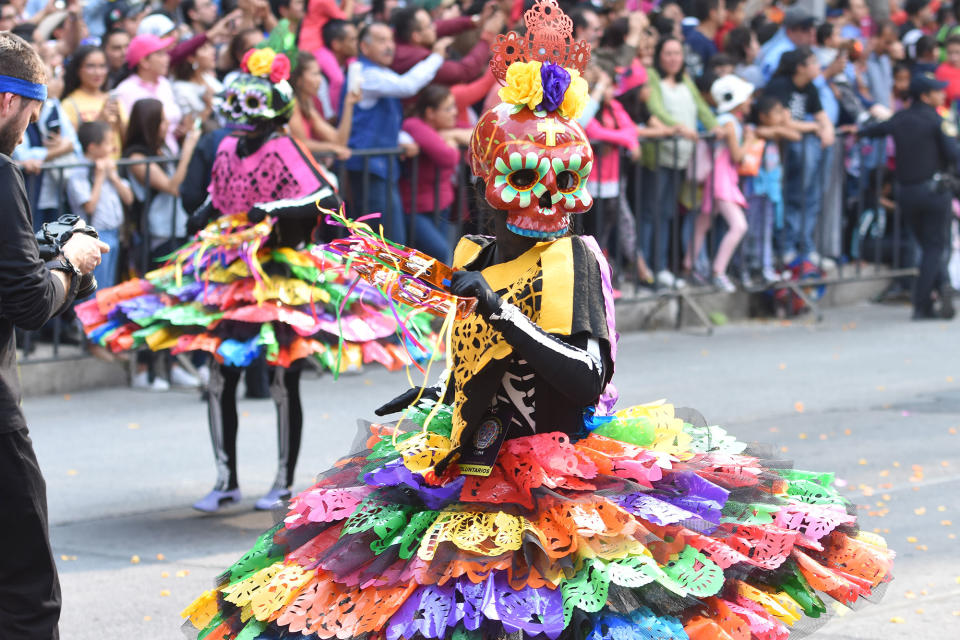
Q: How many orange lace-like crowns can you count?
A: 1